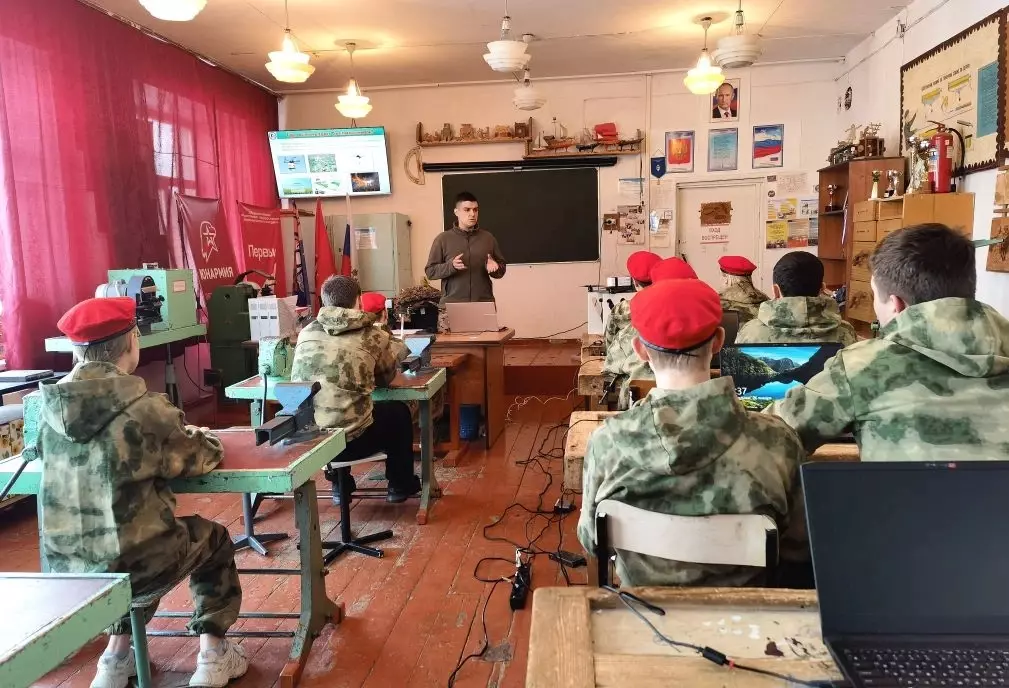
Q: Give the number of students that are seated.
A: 9